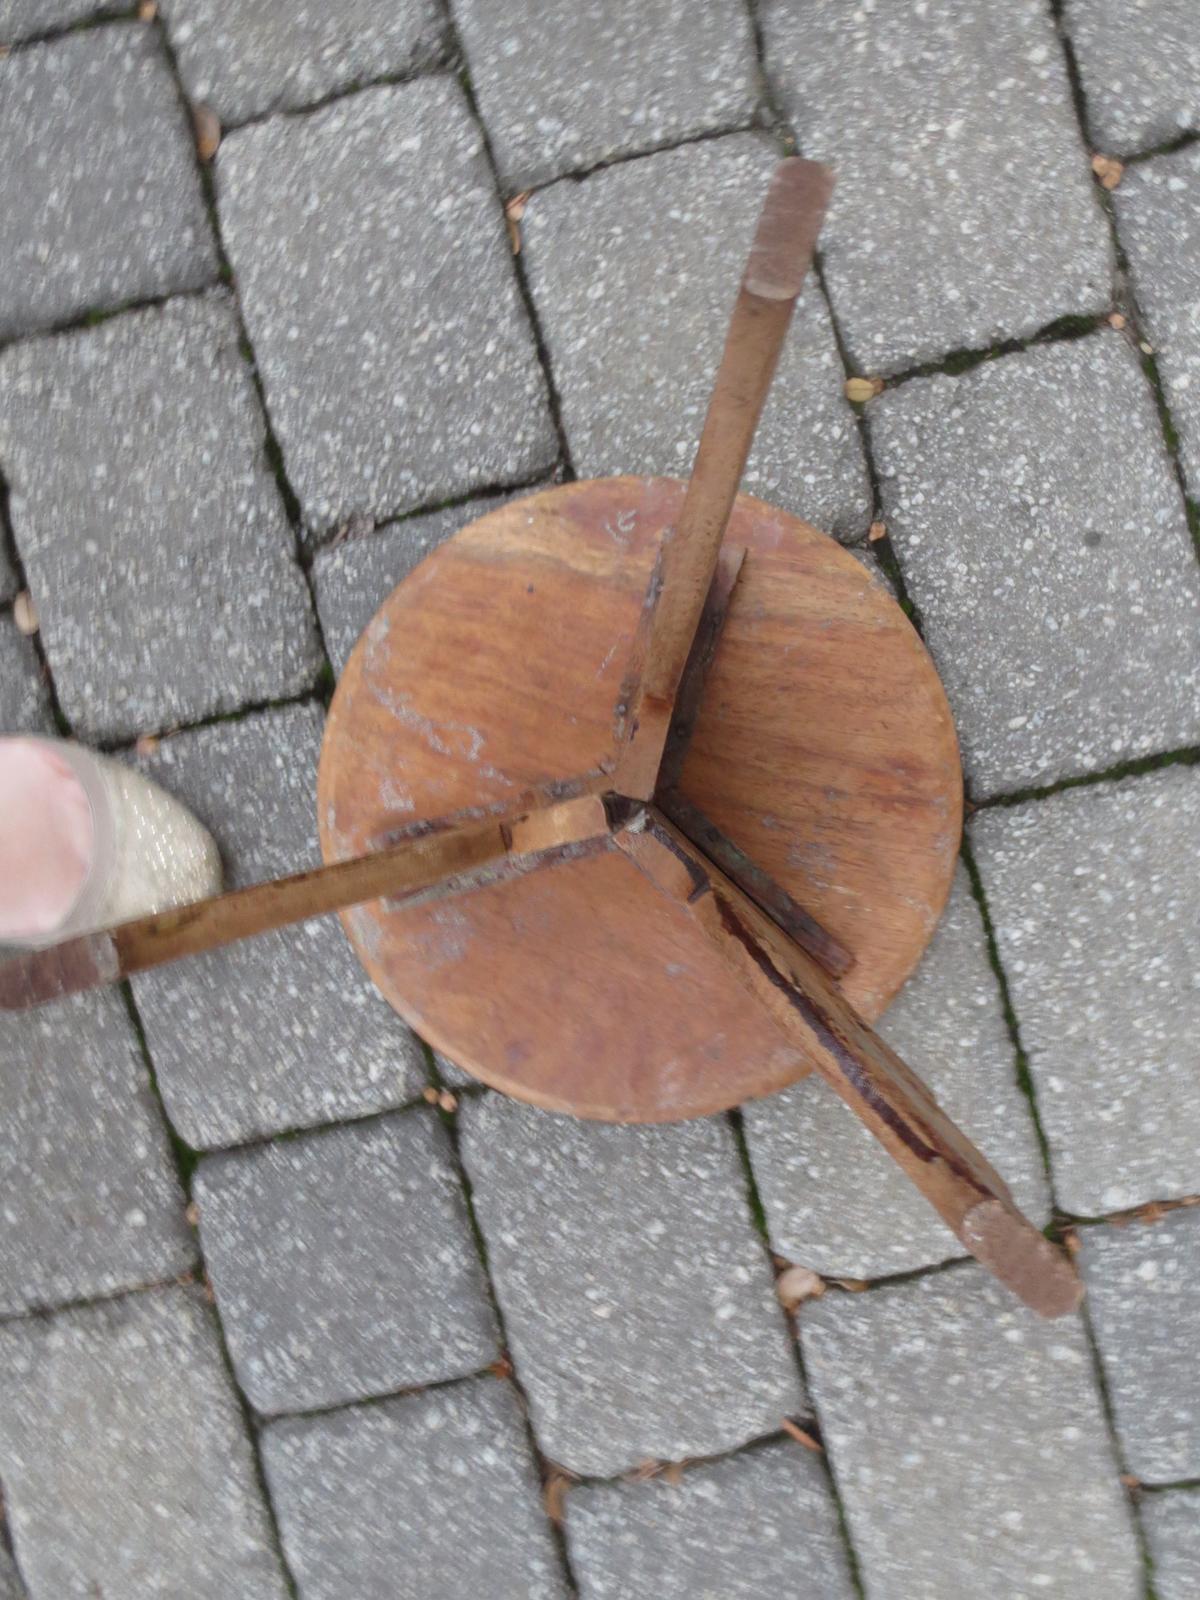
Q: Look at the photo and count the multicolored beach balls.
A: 0